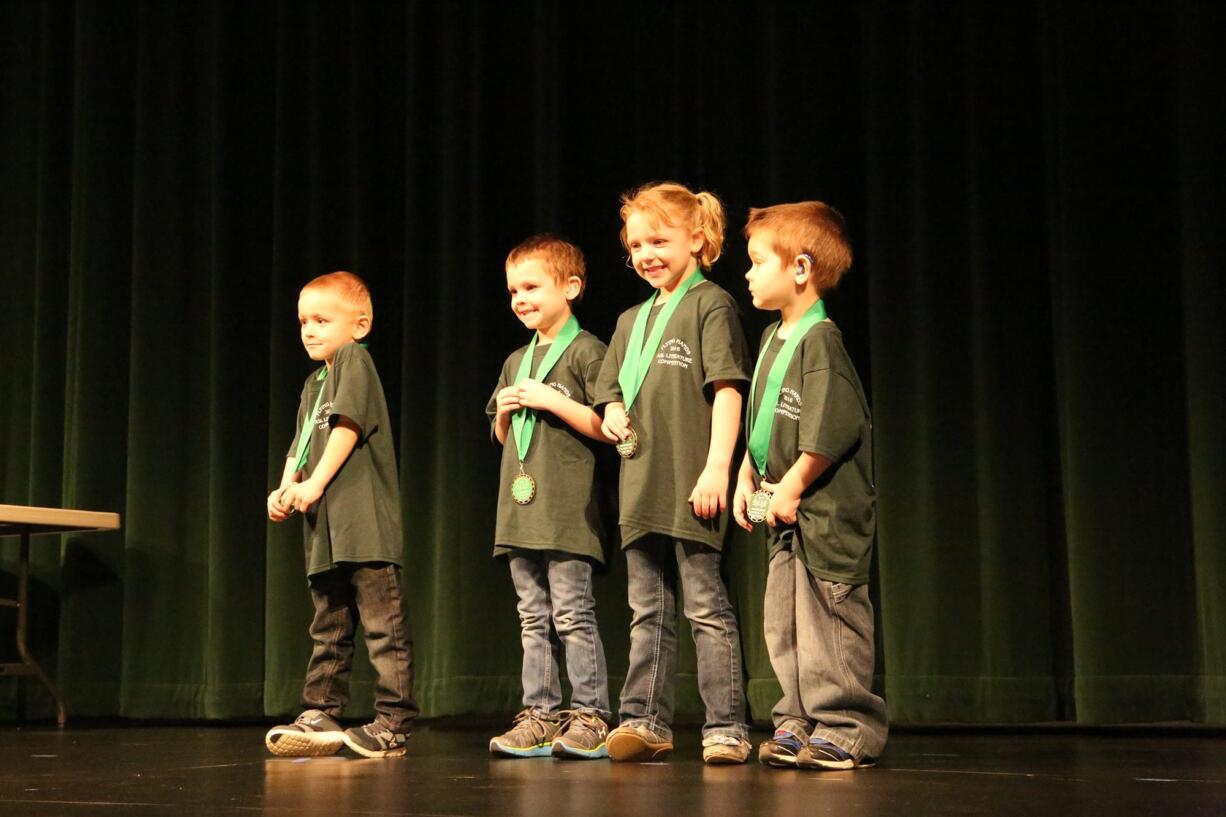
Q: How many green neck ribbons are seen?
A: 4